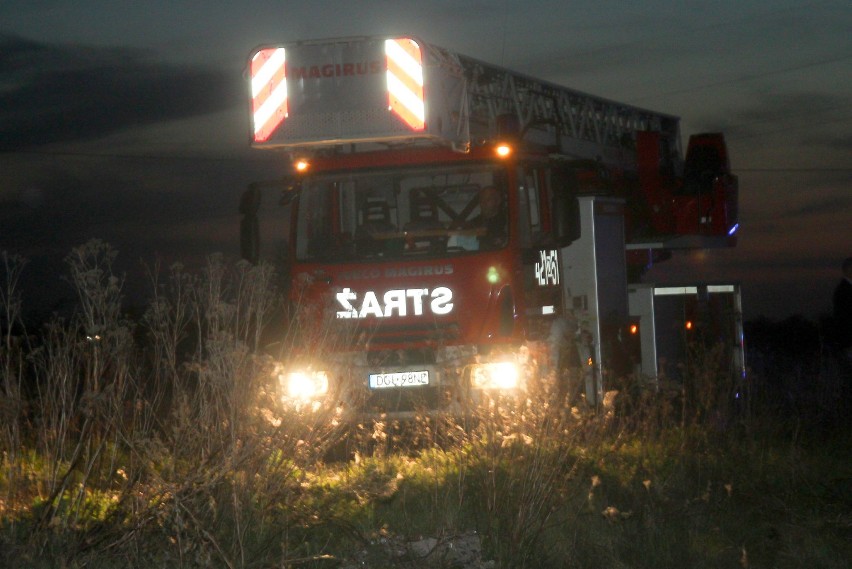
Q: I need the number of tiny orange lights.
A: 4